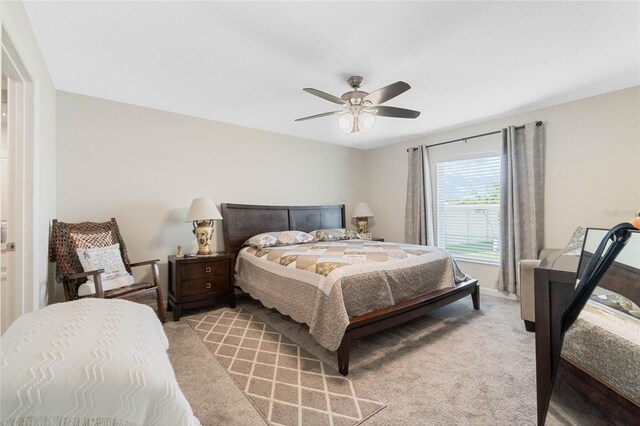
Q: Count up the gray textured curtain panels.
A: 2